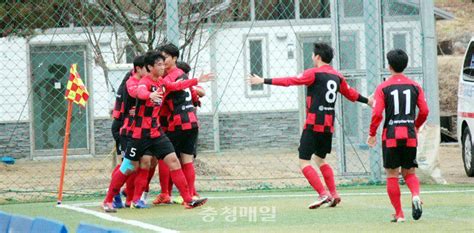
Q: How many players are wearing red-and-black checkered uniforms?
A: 7